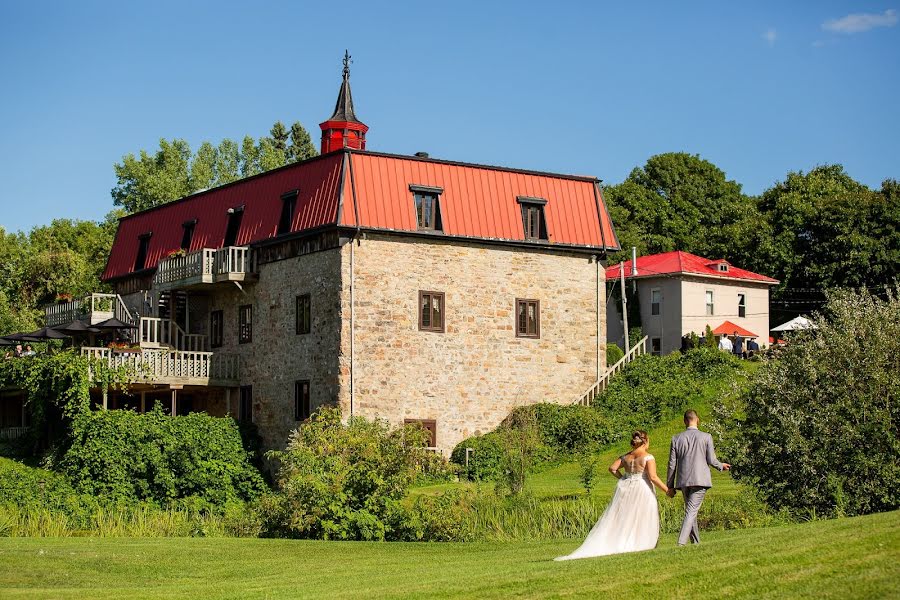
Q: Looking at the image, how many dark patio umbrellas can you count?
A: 5